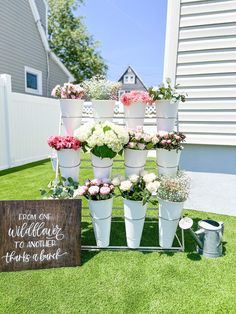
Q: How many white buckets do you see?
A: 11